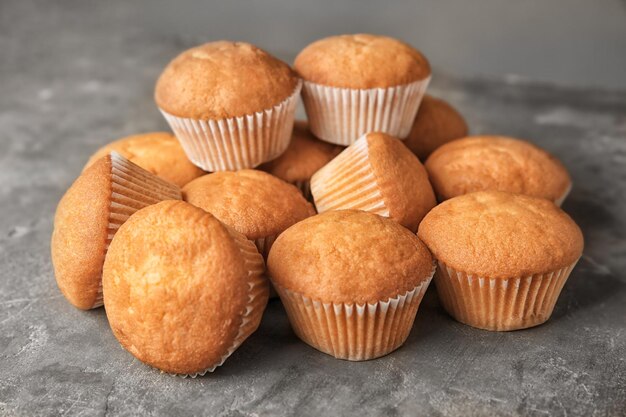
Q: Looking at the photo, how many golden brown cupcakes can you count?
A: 12